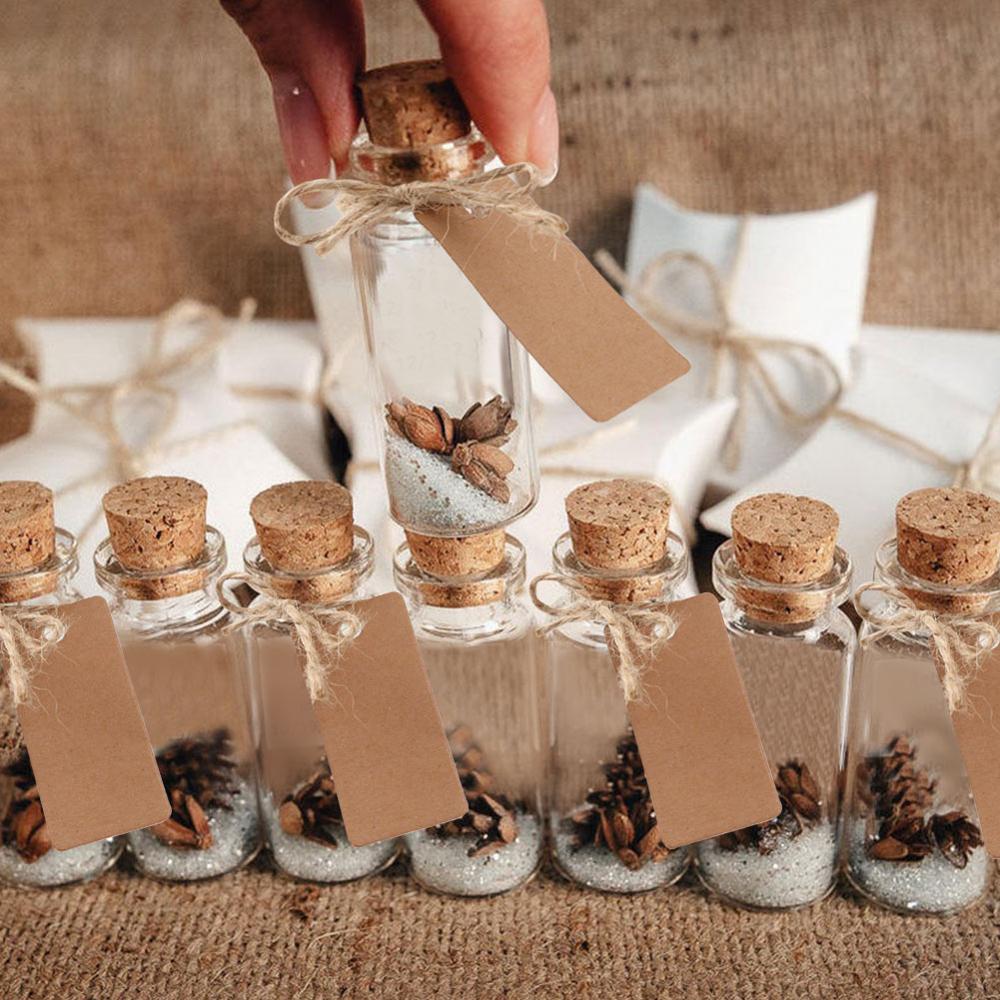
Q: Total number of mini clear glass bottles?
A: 8